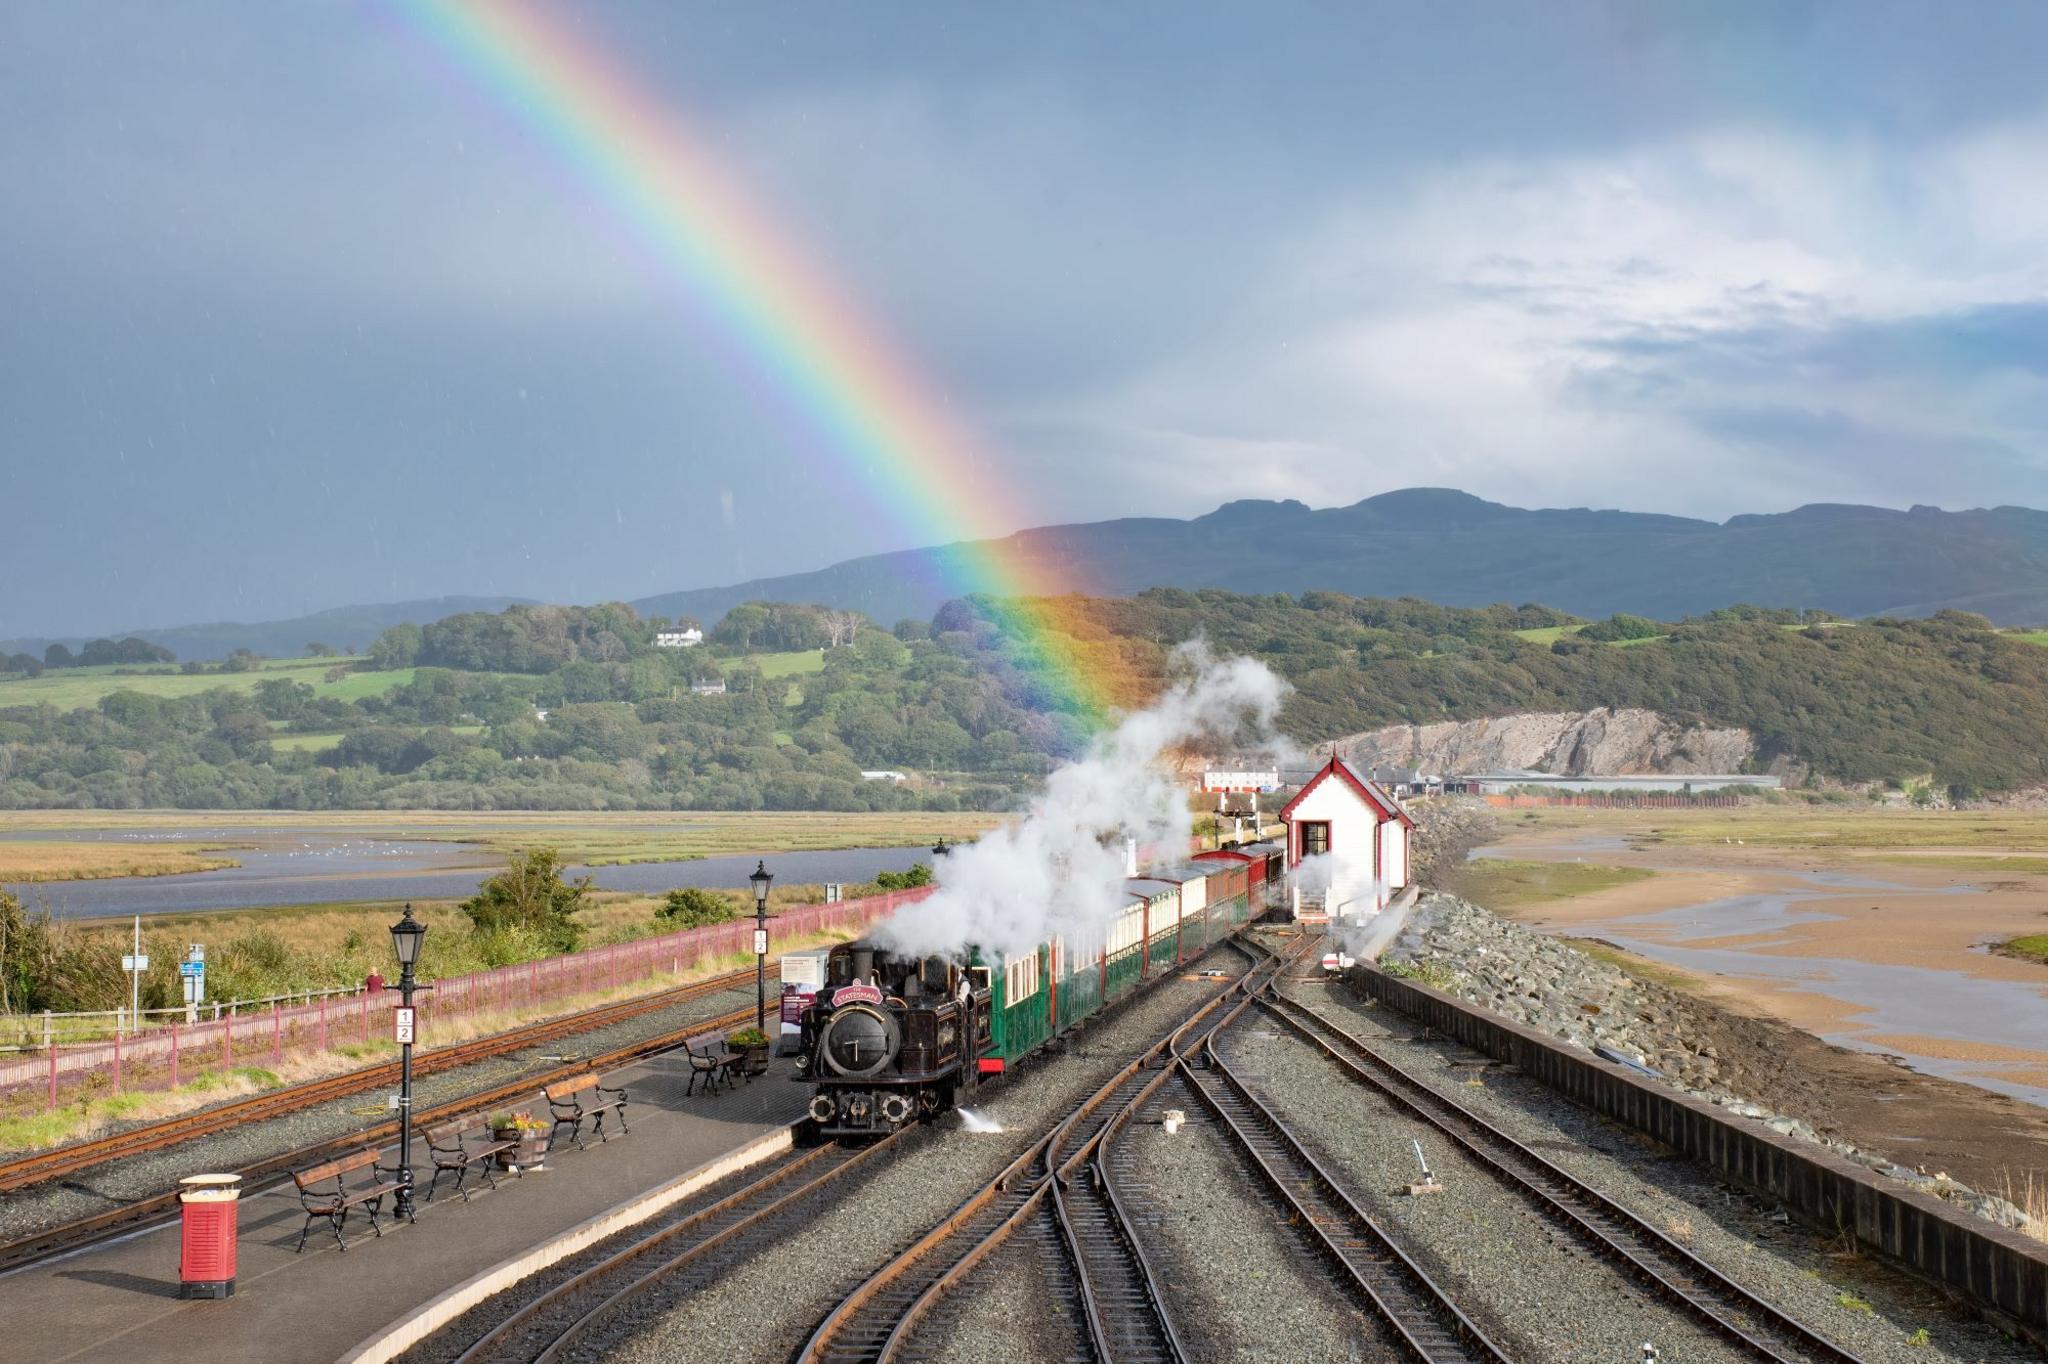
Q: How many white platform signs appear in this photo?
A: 2